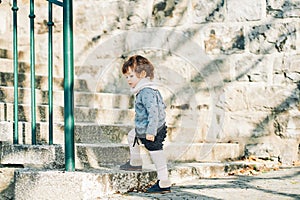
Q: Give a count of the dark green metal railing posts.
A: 4